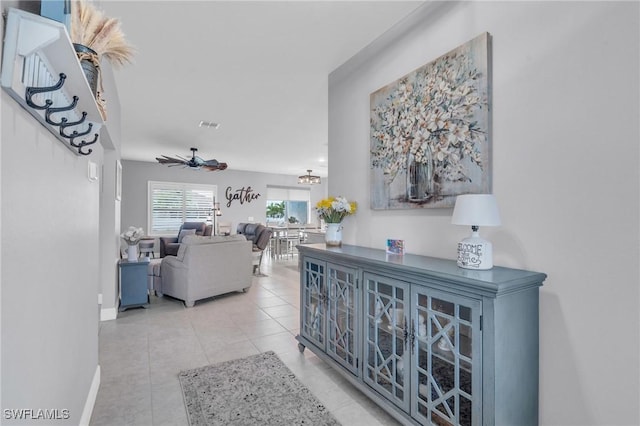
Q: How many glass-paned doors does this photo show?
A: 4